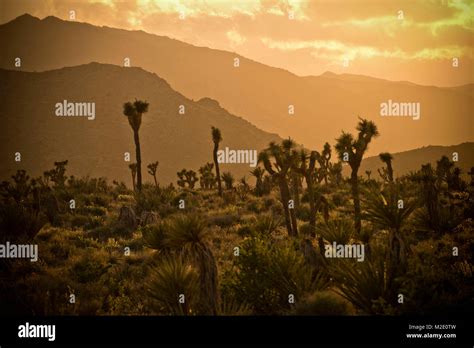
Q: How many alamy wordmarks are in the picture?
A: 6